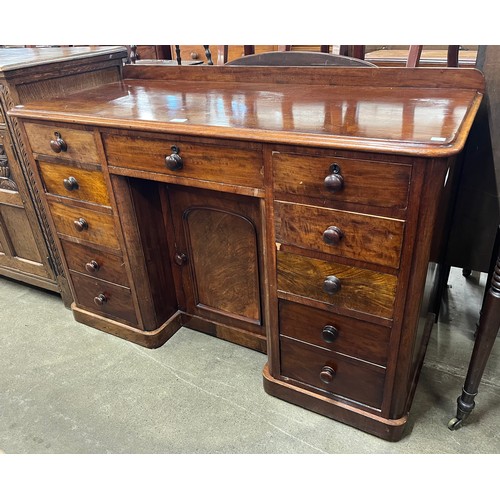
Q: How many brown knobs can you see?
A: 12